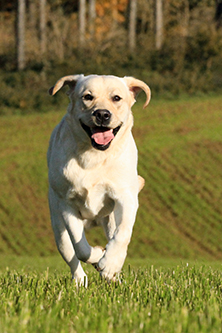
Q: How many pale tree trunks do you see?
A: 6